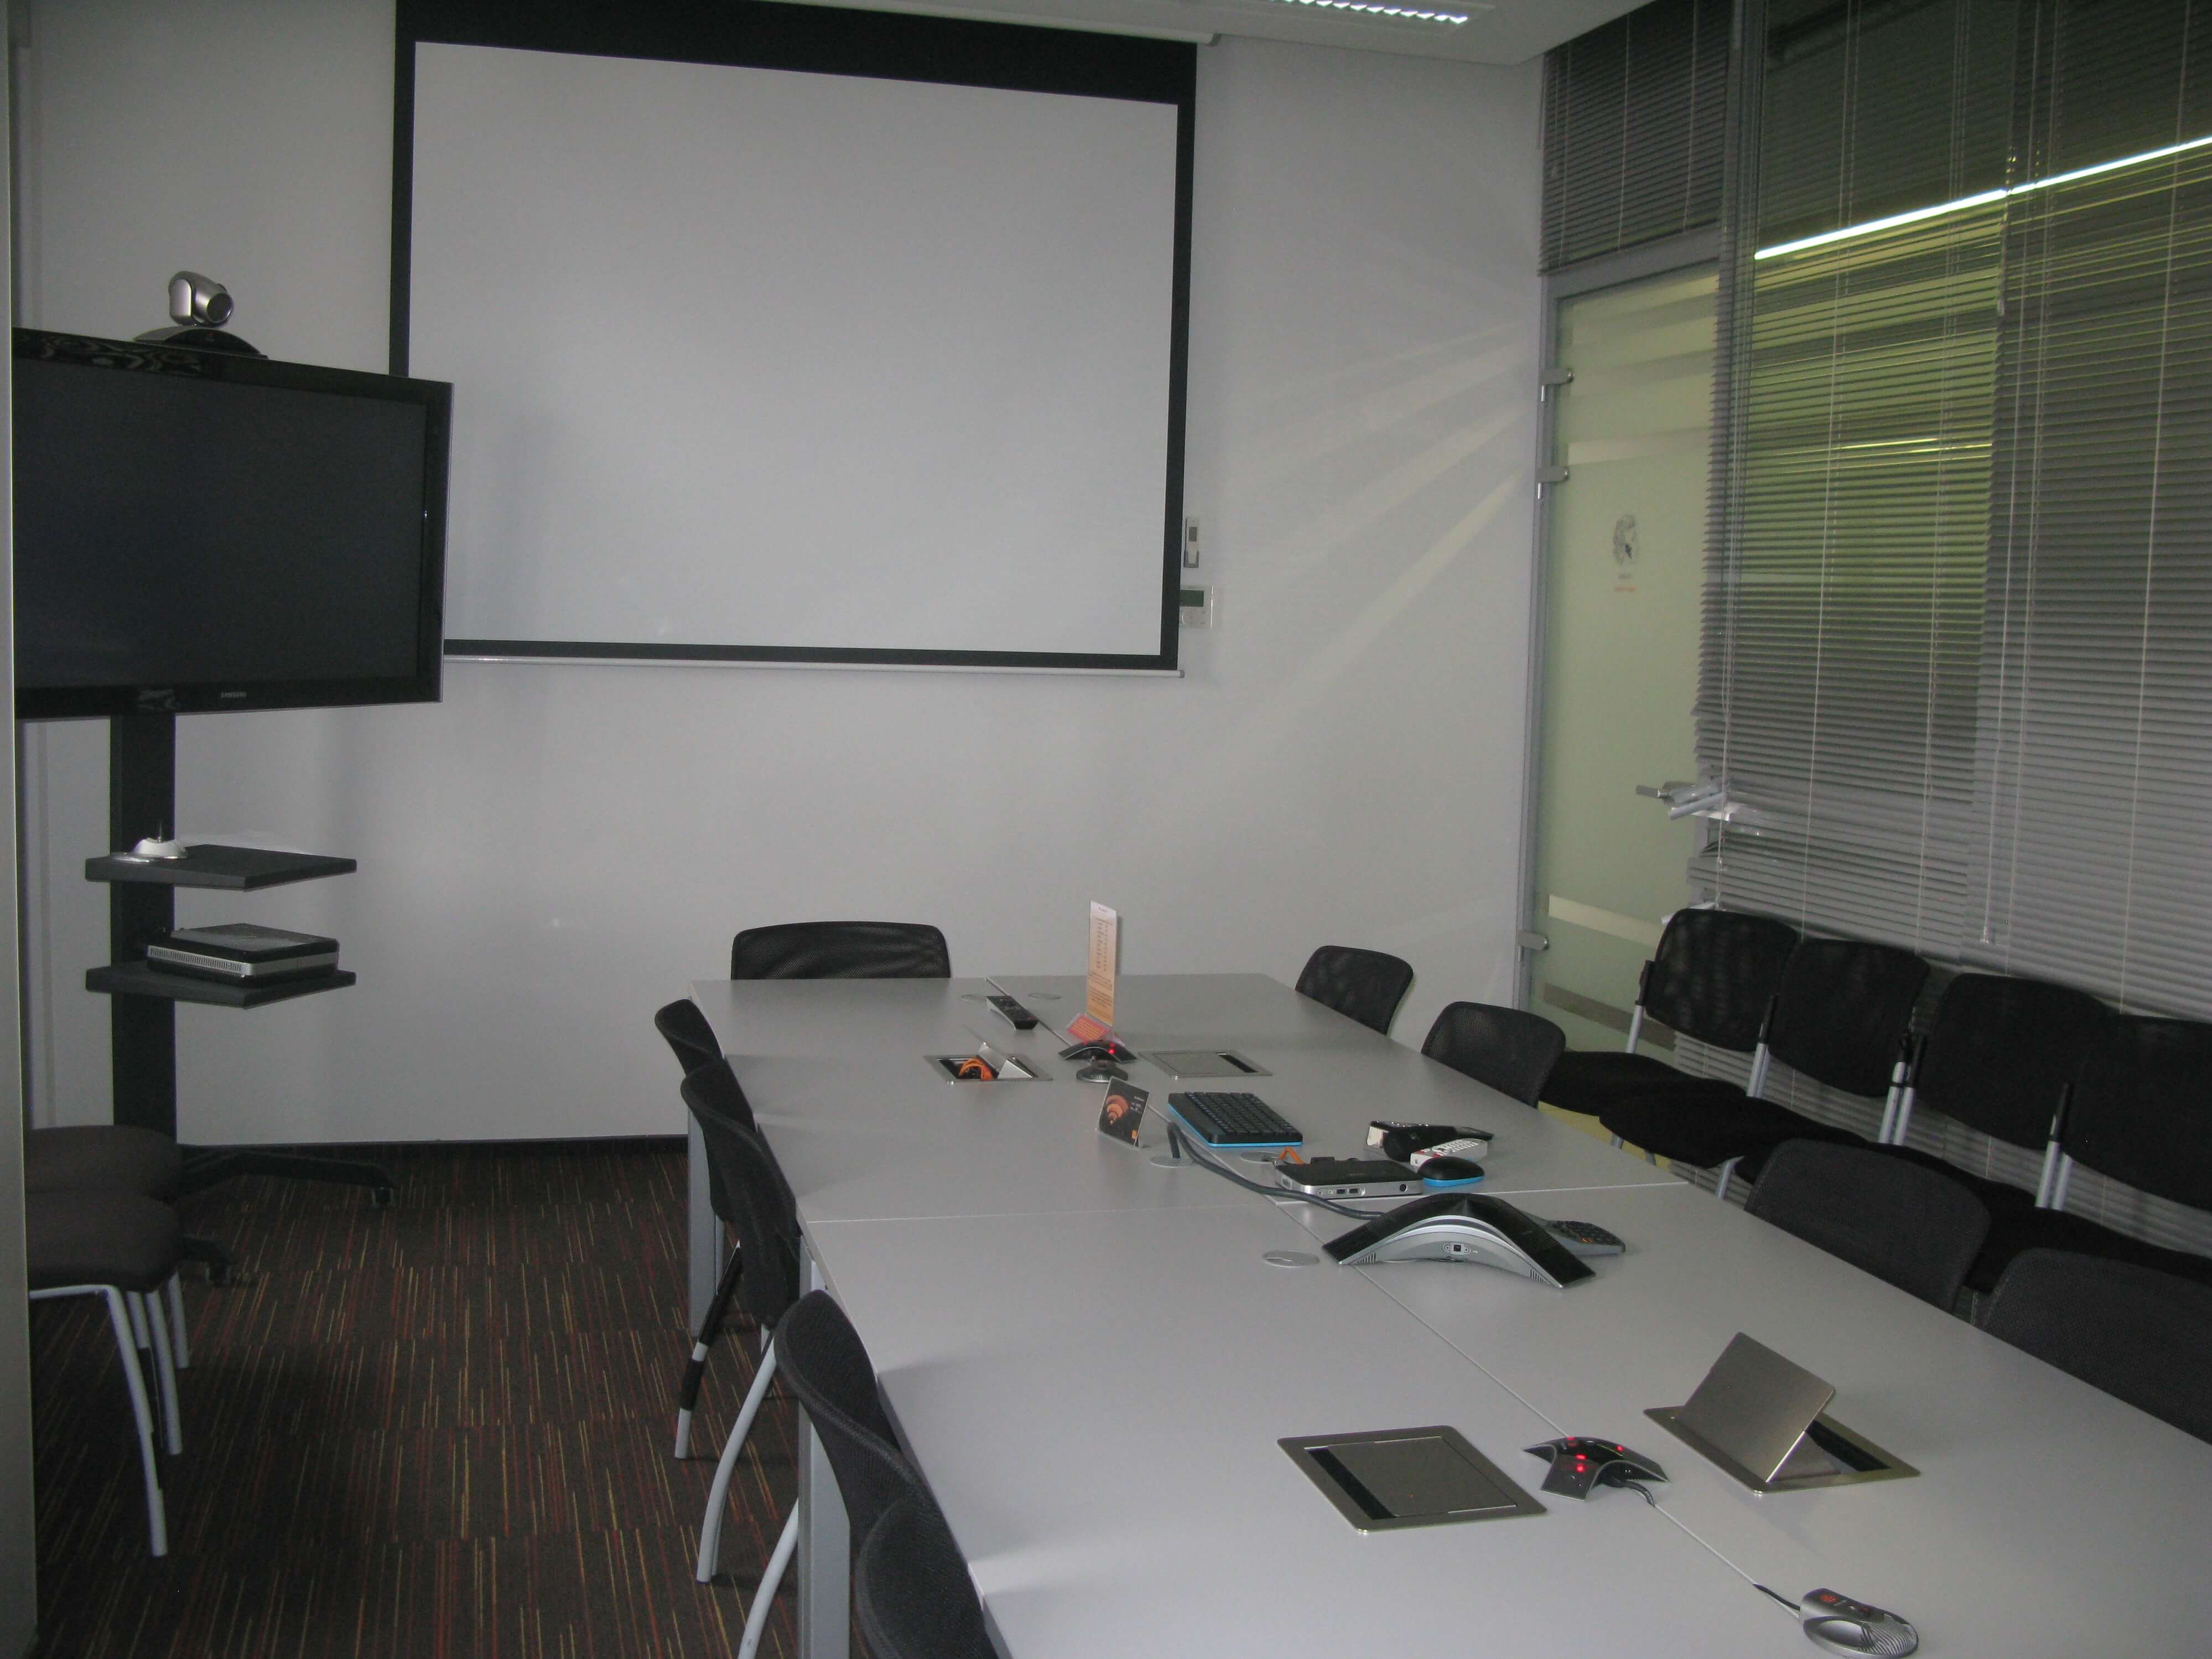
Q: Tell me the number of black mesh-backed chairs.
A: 13